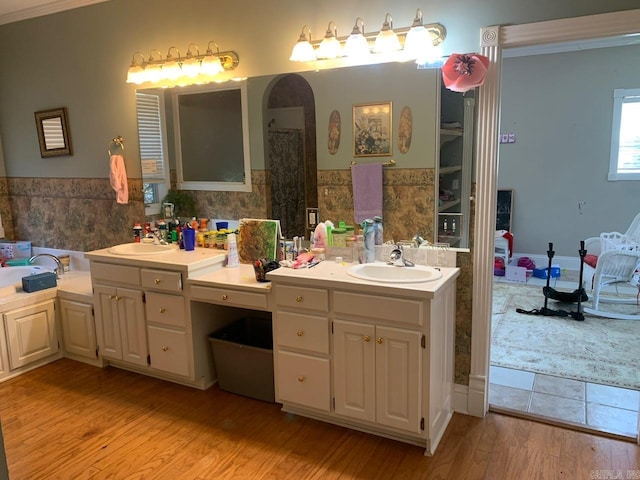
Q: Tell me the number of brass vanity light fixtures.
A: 2